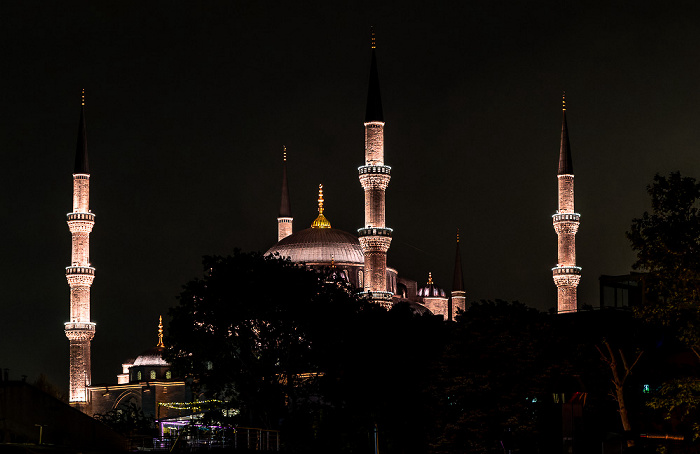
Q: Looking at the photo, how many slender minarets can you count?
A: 5